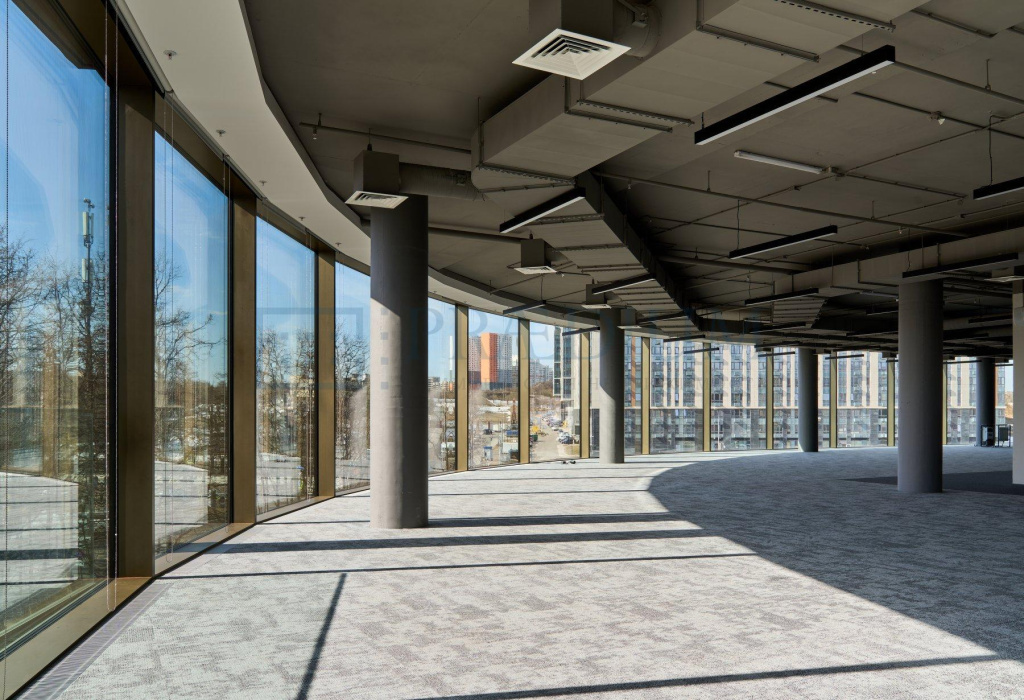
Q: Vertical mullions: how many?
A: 12